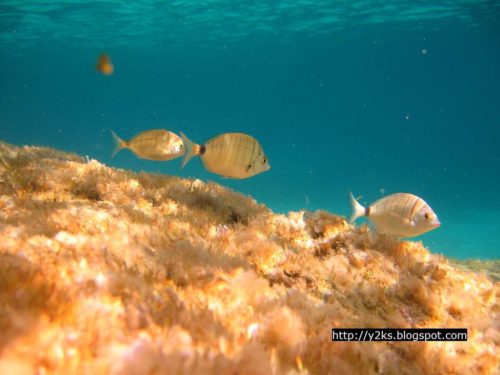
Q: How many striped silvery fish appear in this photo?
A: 3